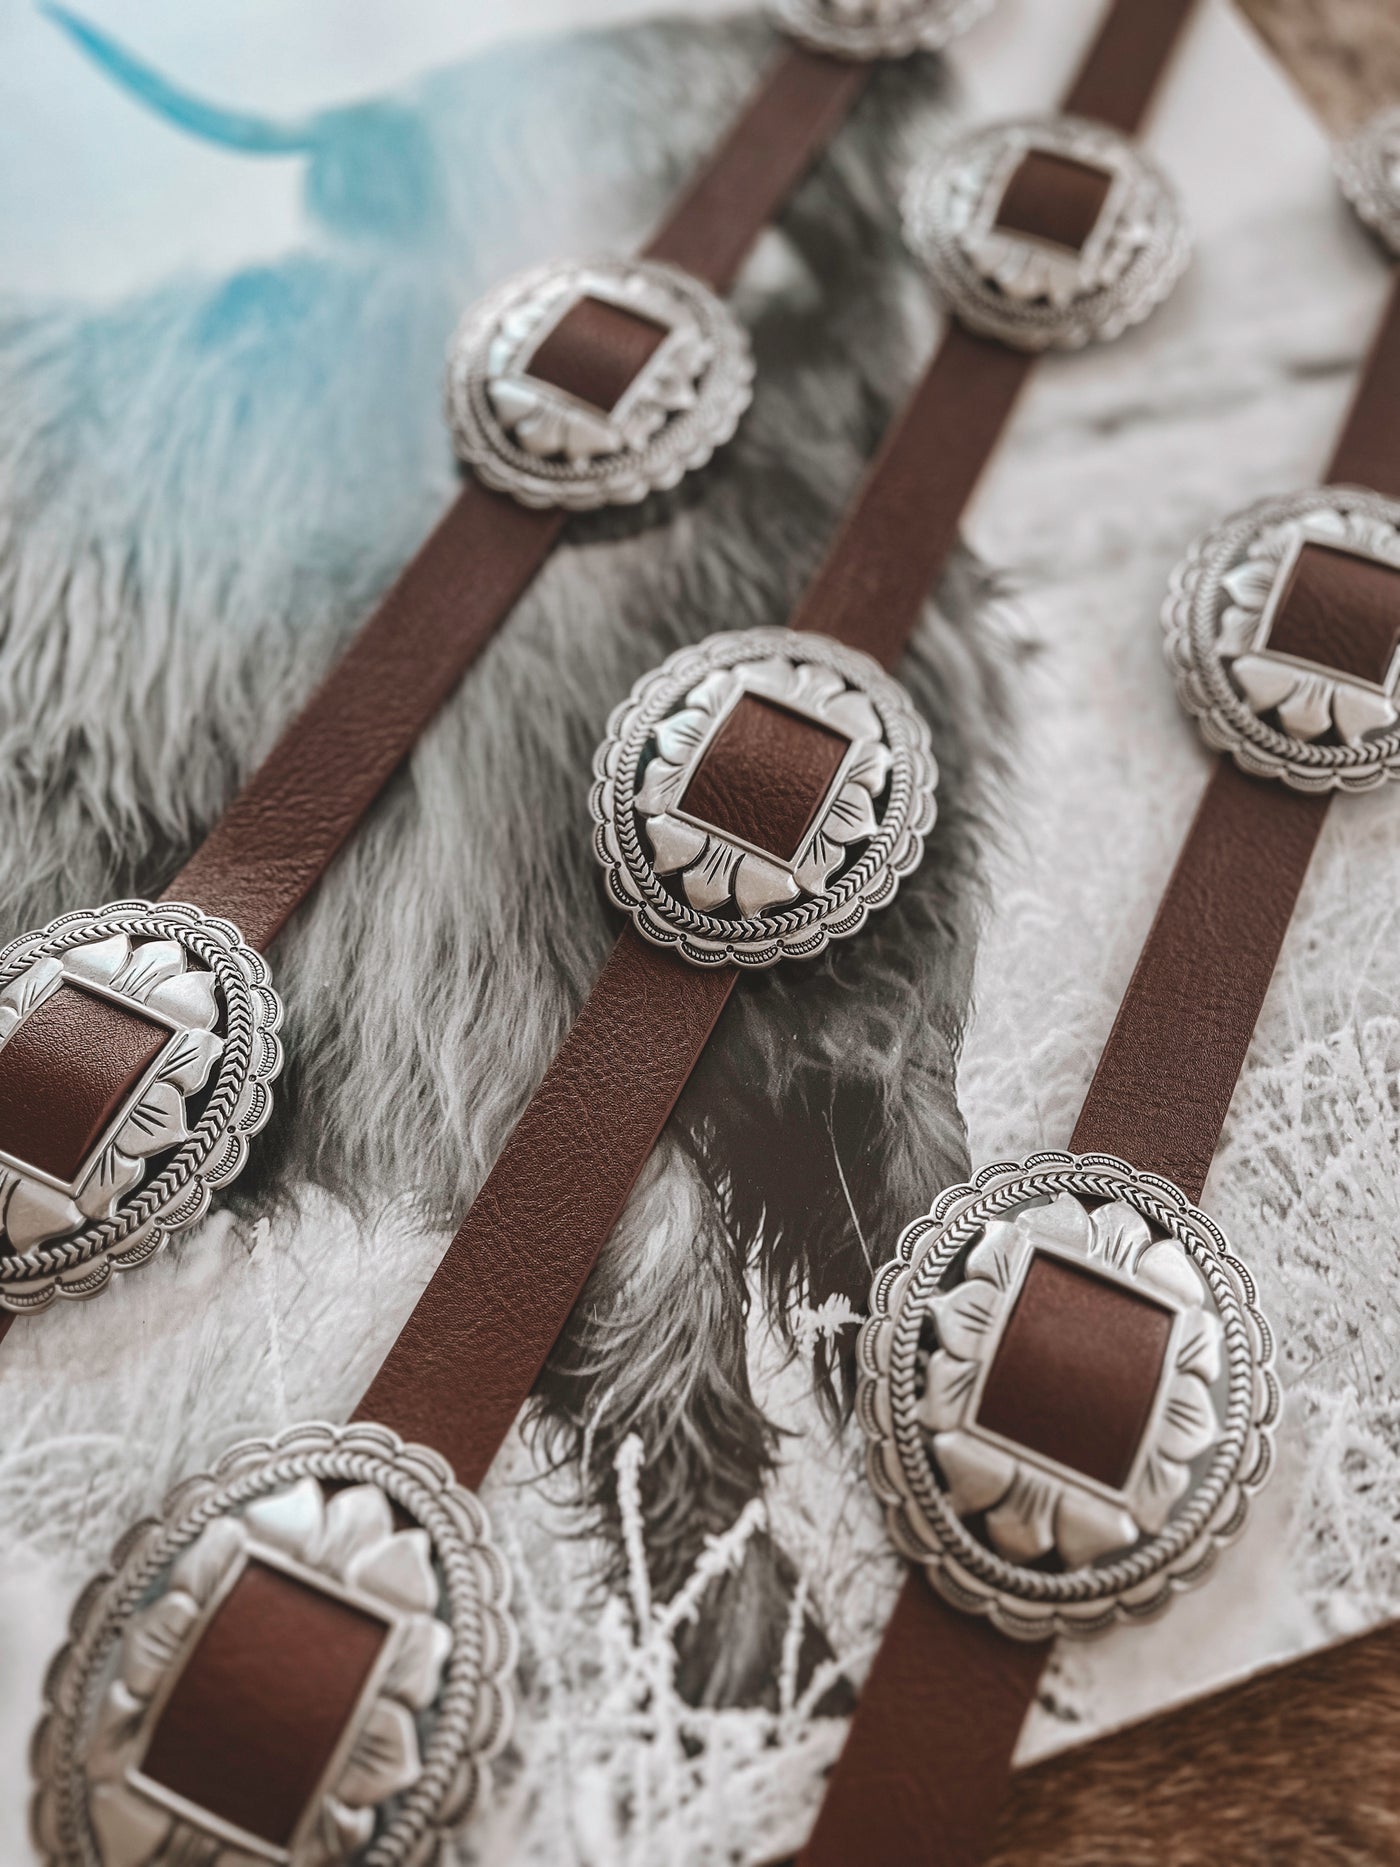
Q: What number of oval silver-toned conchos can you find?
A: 9